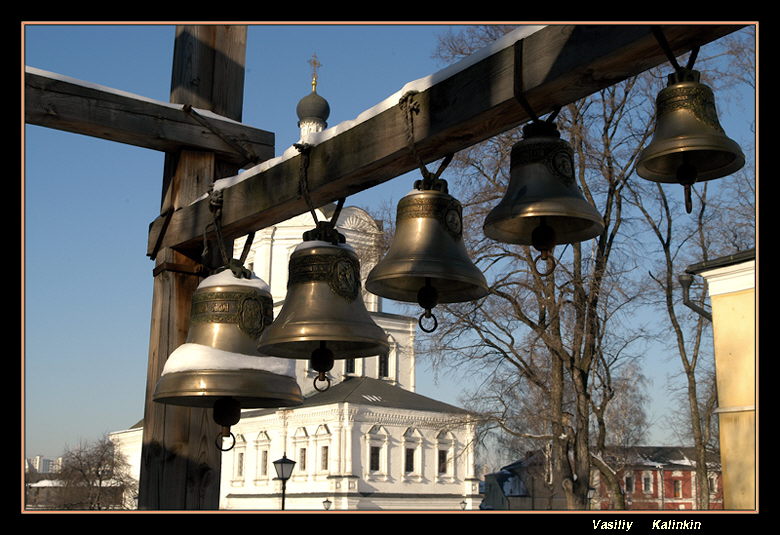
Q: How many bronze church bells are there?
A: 5